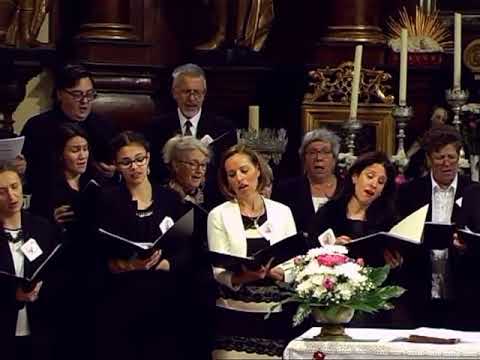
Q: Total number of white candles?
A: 4